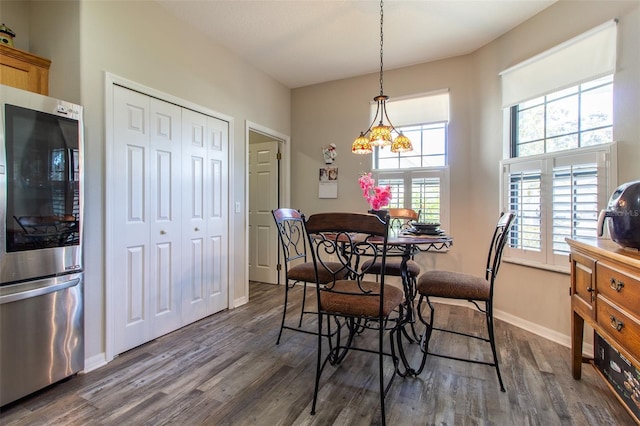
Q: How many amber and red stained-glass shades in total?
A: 3